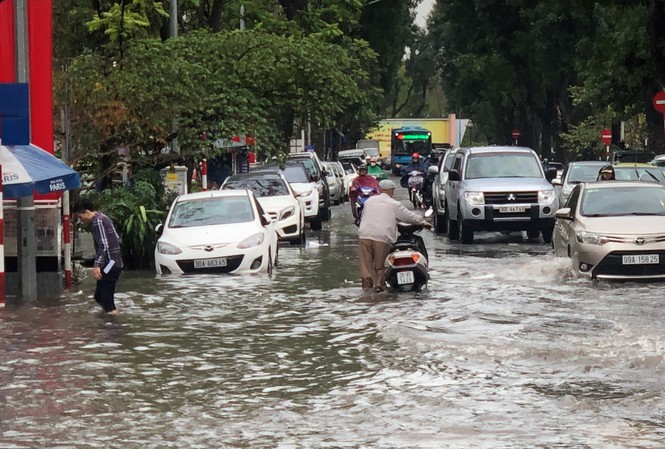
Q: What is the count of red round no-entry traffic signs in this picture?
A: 3